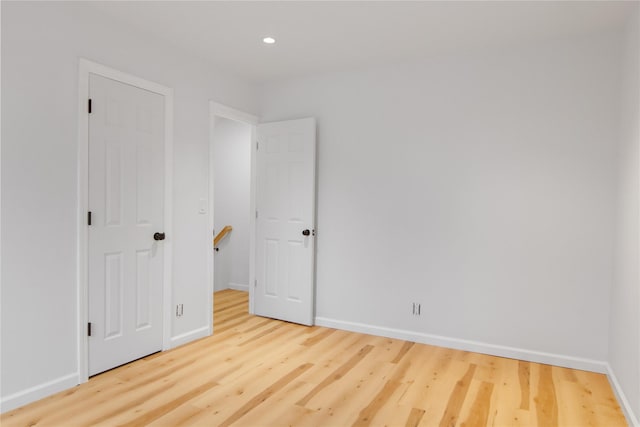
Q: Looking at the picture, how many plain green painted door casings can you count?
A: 0